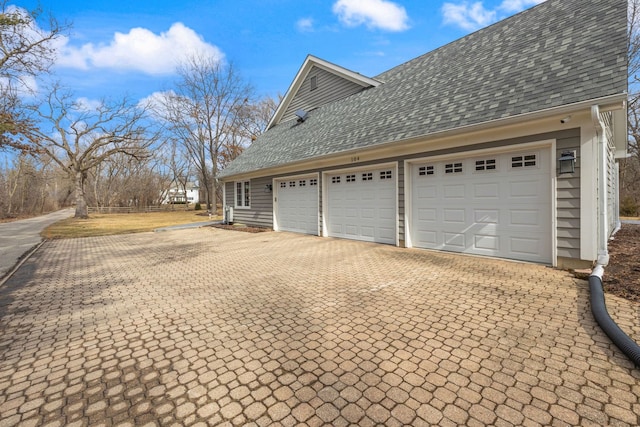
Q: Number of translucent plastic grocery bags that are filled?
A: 0